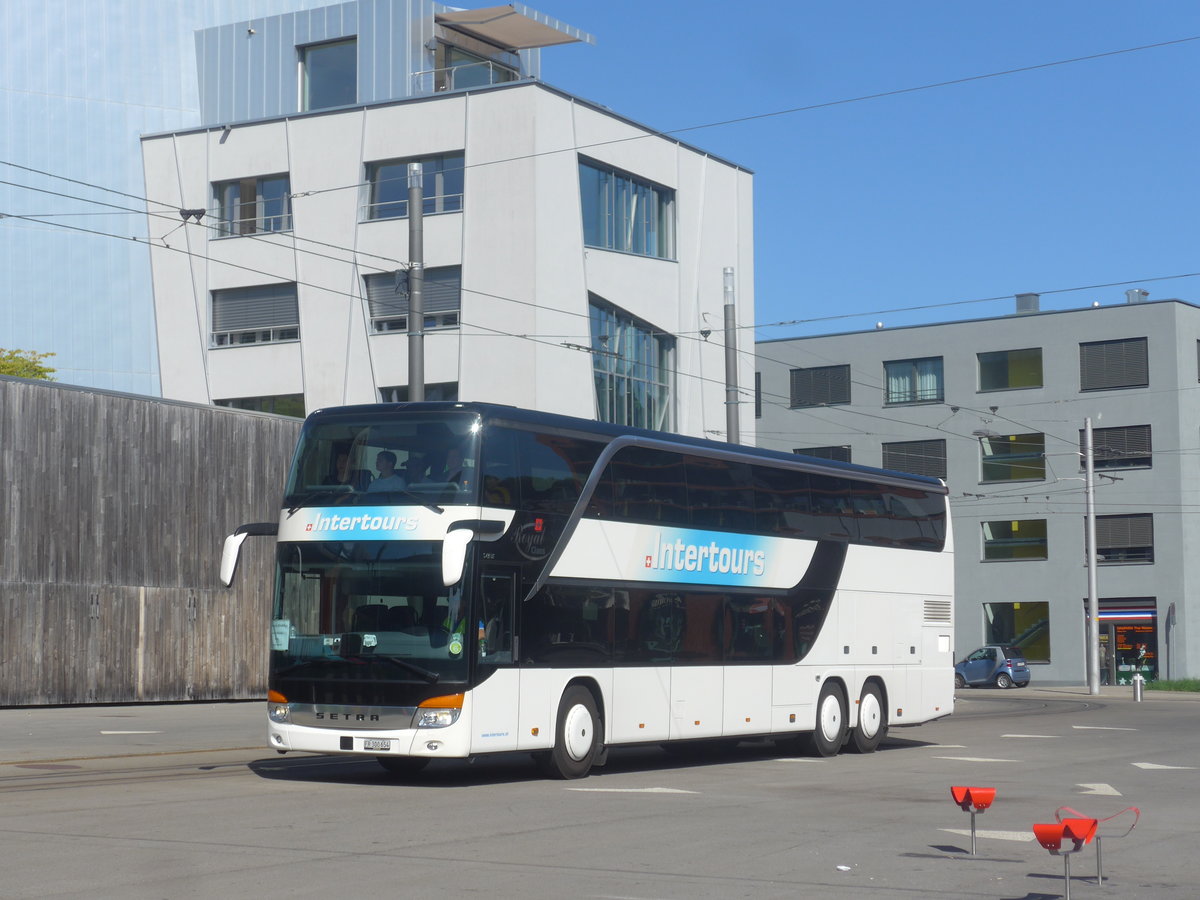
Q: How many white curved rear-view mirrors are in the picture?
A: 2